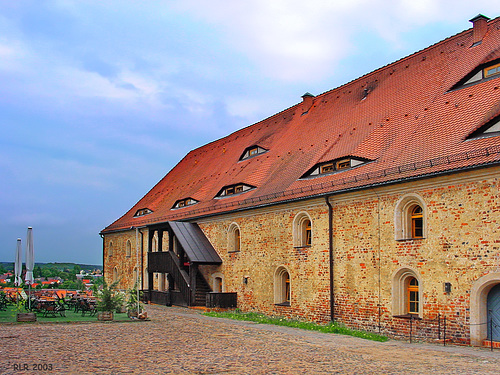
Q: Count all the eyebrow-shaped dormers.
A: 7